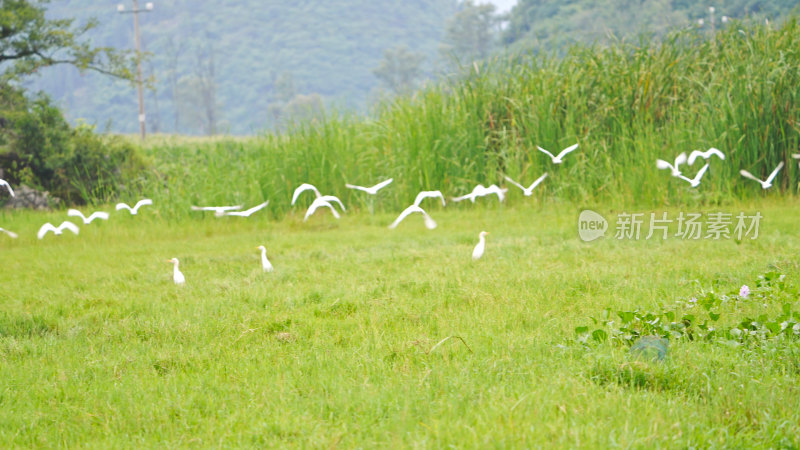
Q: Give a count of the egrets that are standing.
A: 3